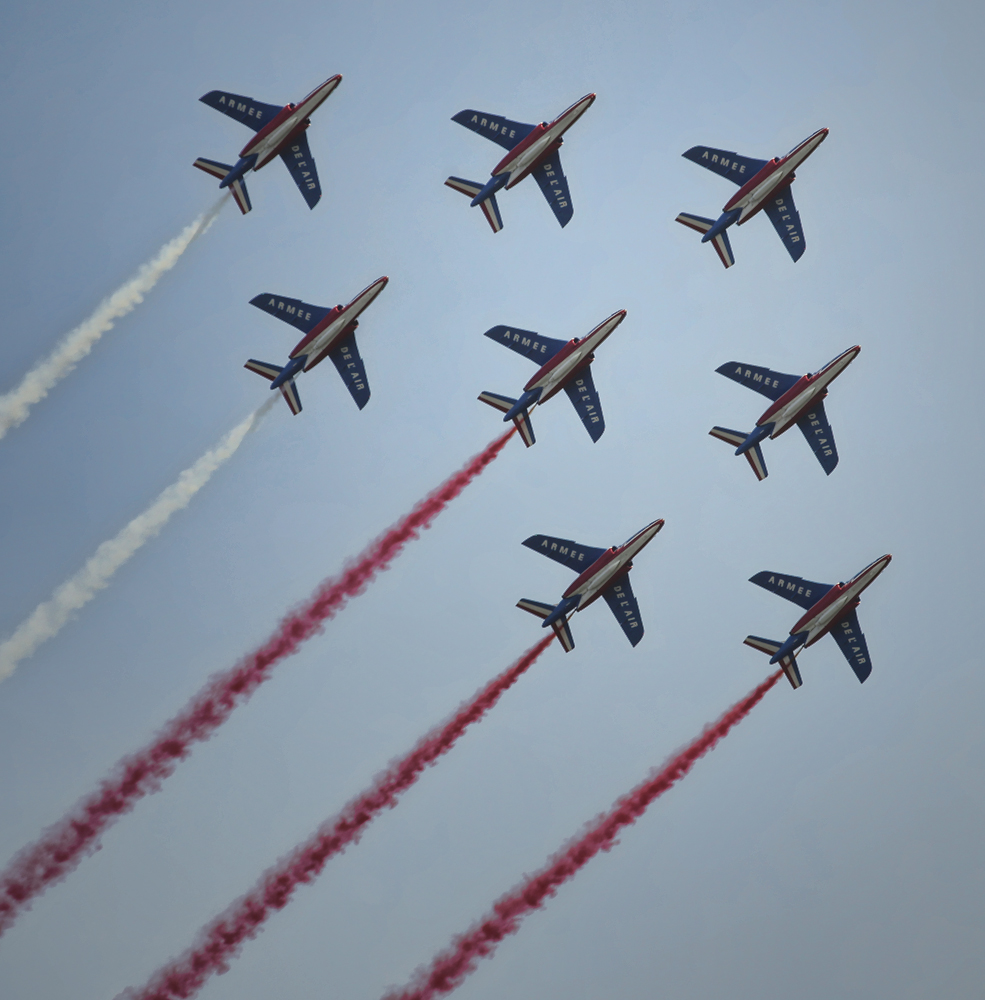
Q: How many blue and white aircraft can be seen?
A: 8